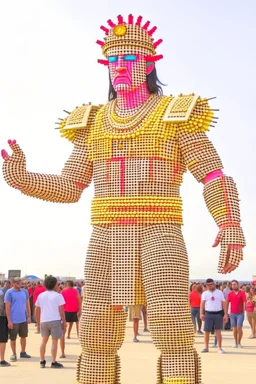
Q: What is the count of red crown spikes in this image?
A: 11